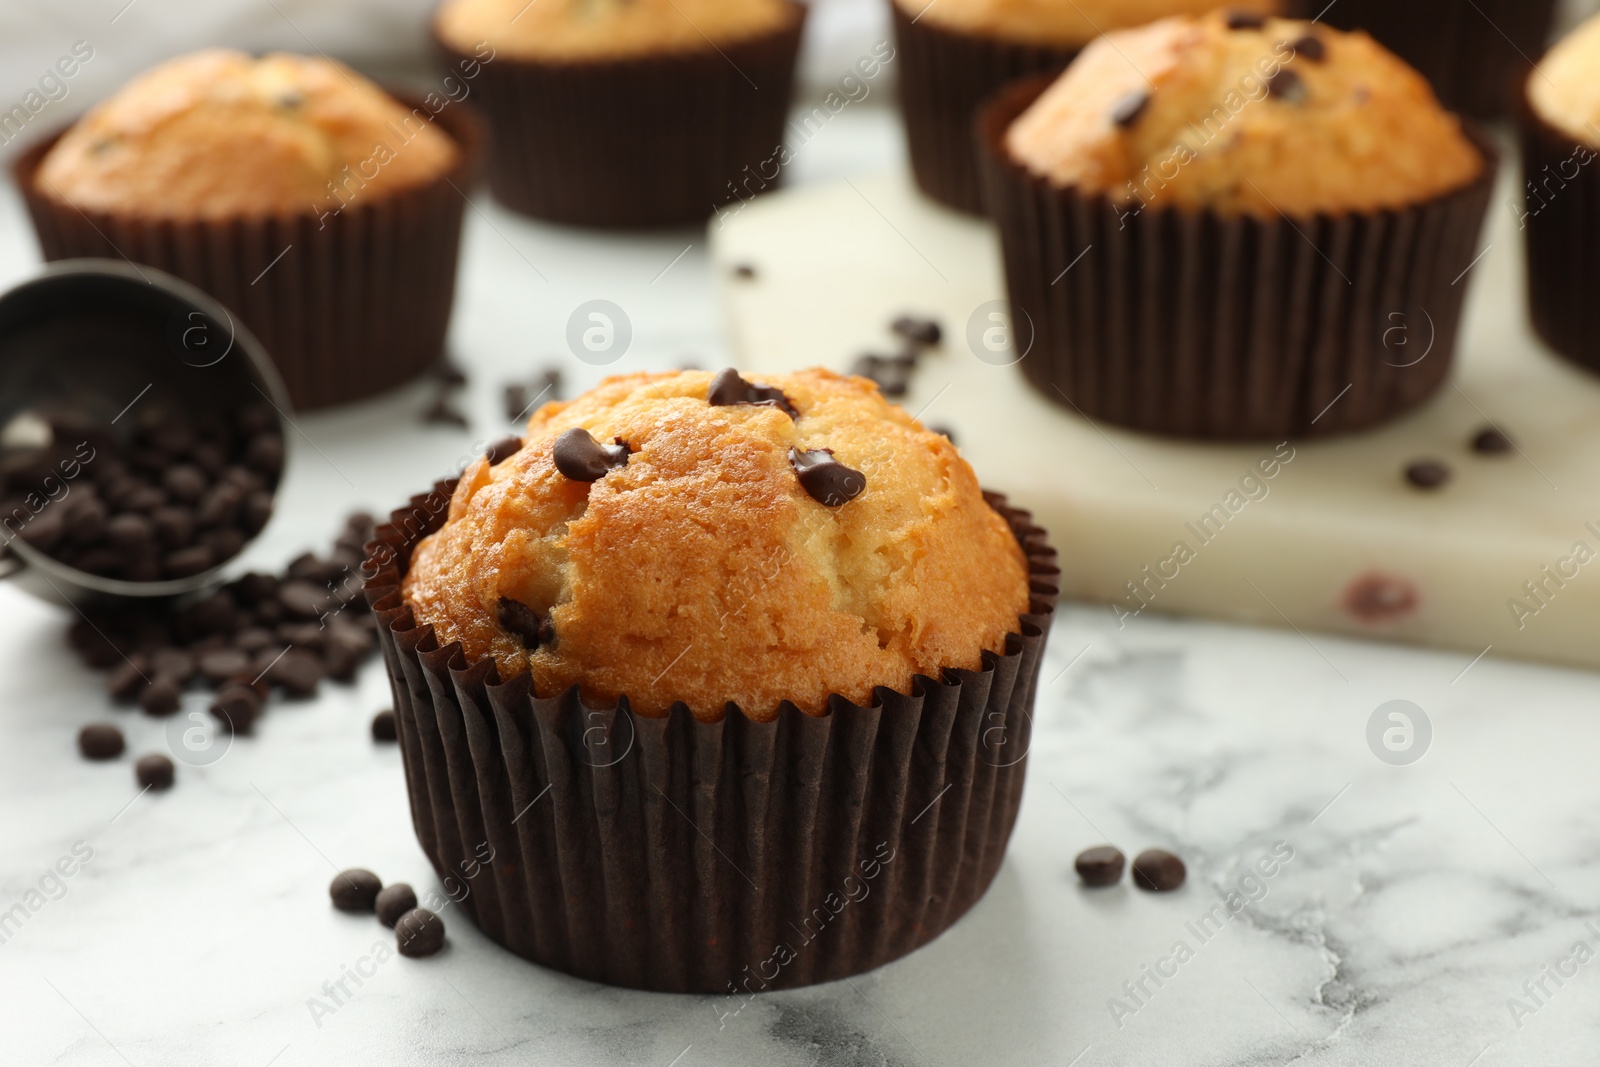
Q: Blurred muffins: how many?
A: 6